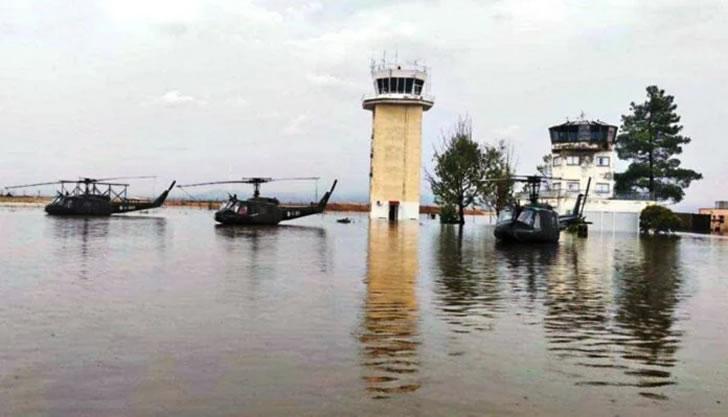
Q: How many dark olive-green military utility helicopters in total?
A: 3